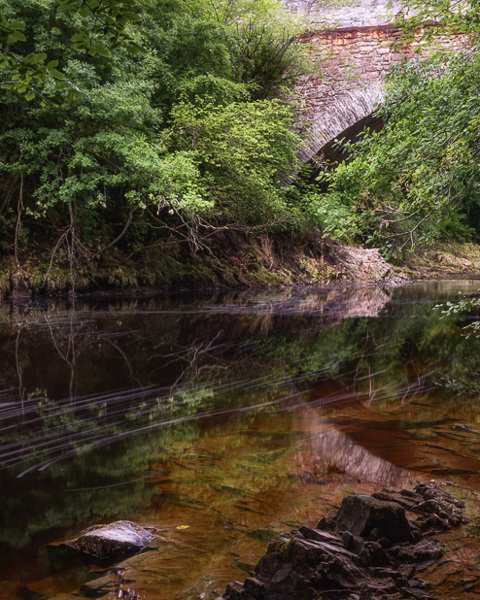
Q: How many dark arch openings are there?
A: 1